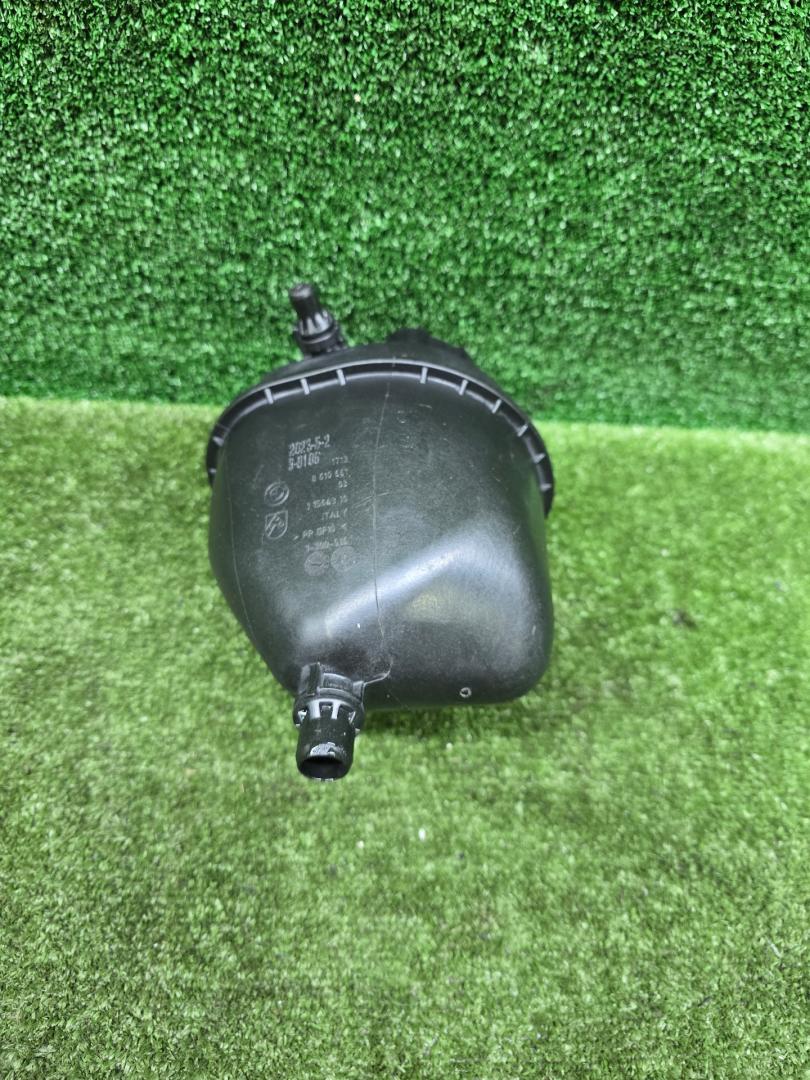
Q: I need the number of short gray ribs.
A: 11